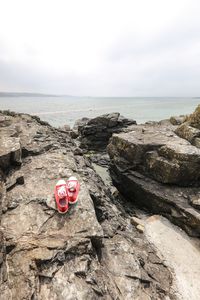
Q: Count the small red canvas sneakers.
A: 2